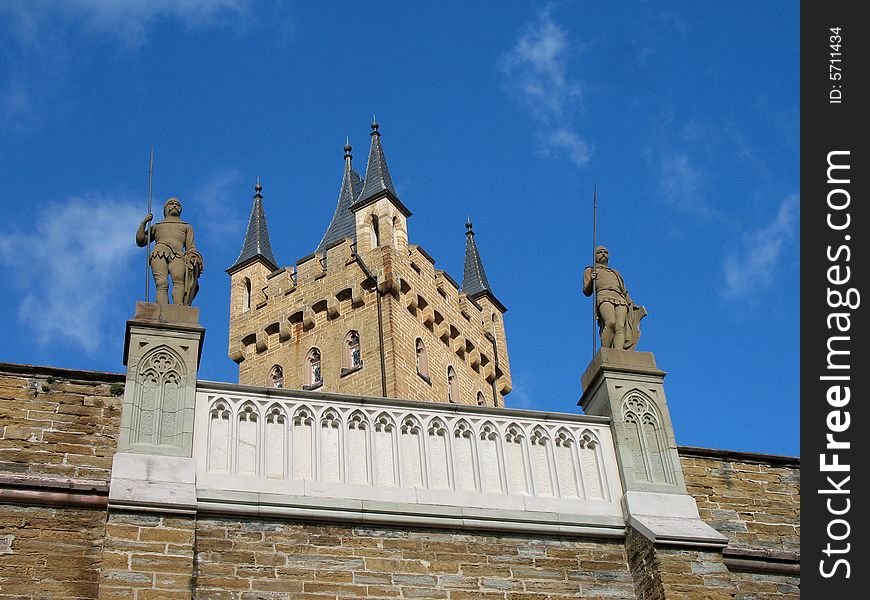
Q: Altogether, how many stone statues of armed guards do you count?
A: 2